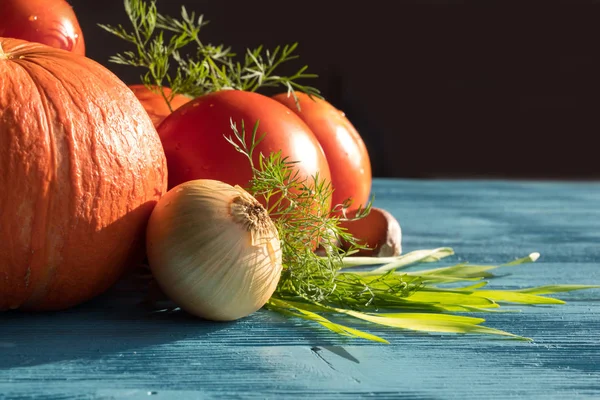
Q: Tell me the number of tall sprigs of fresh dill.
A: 2